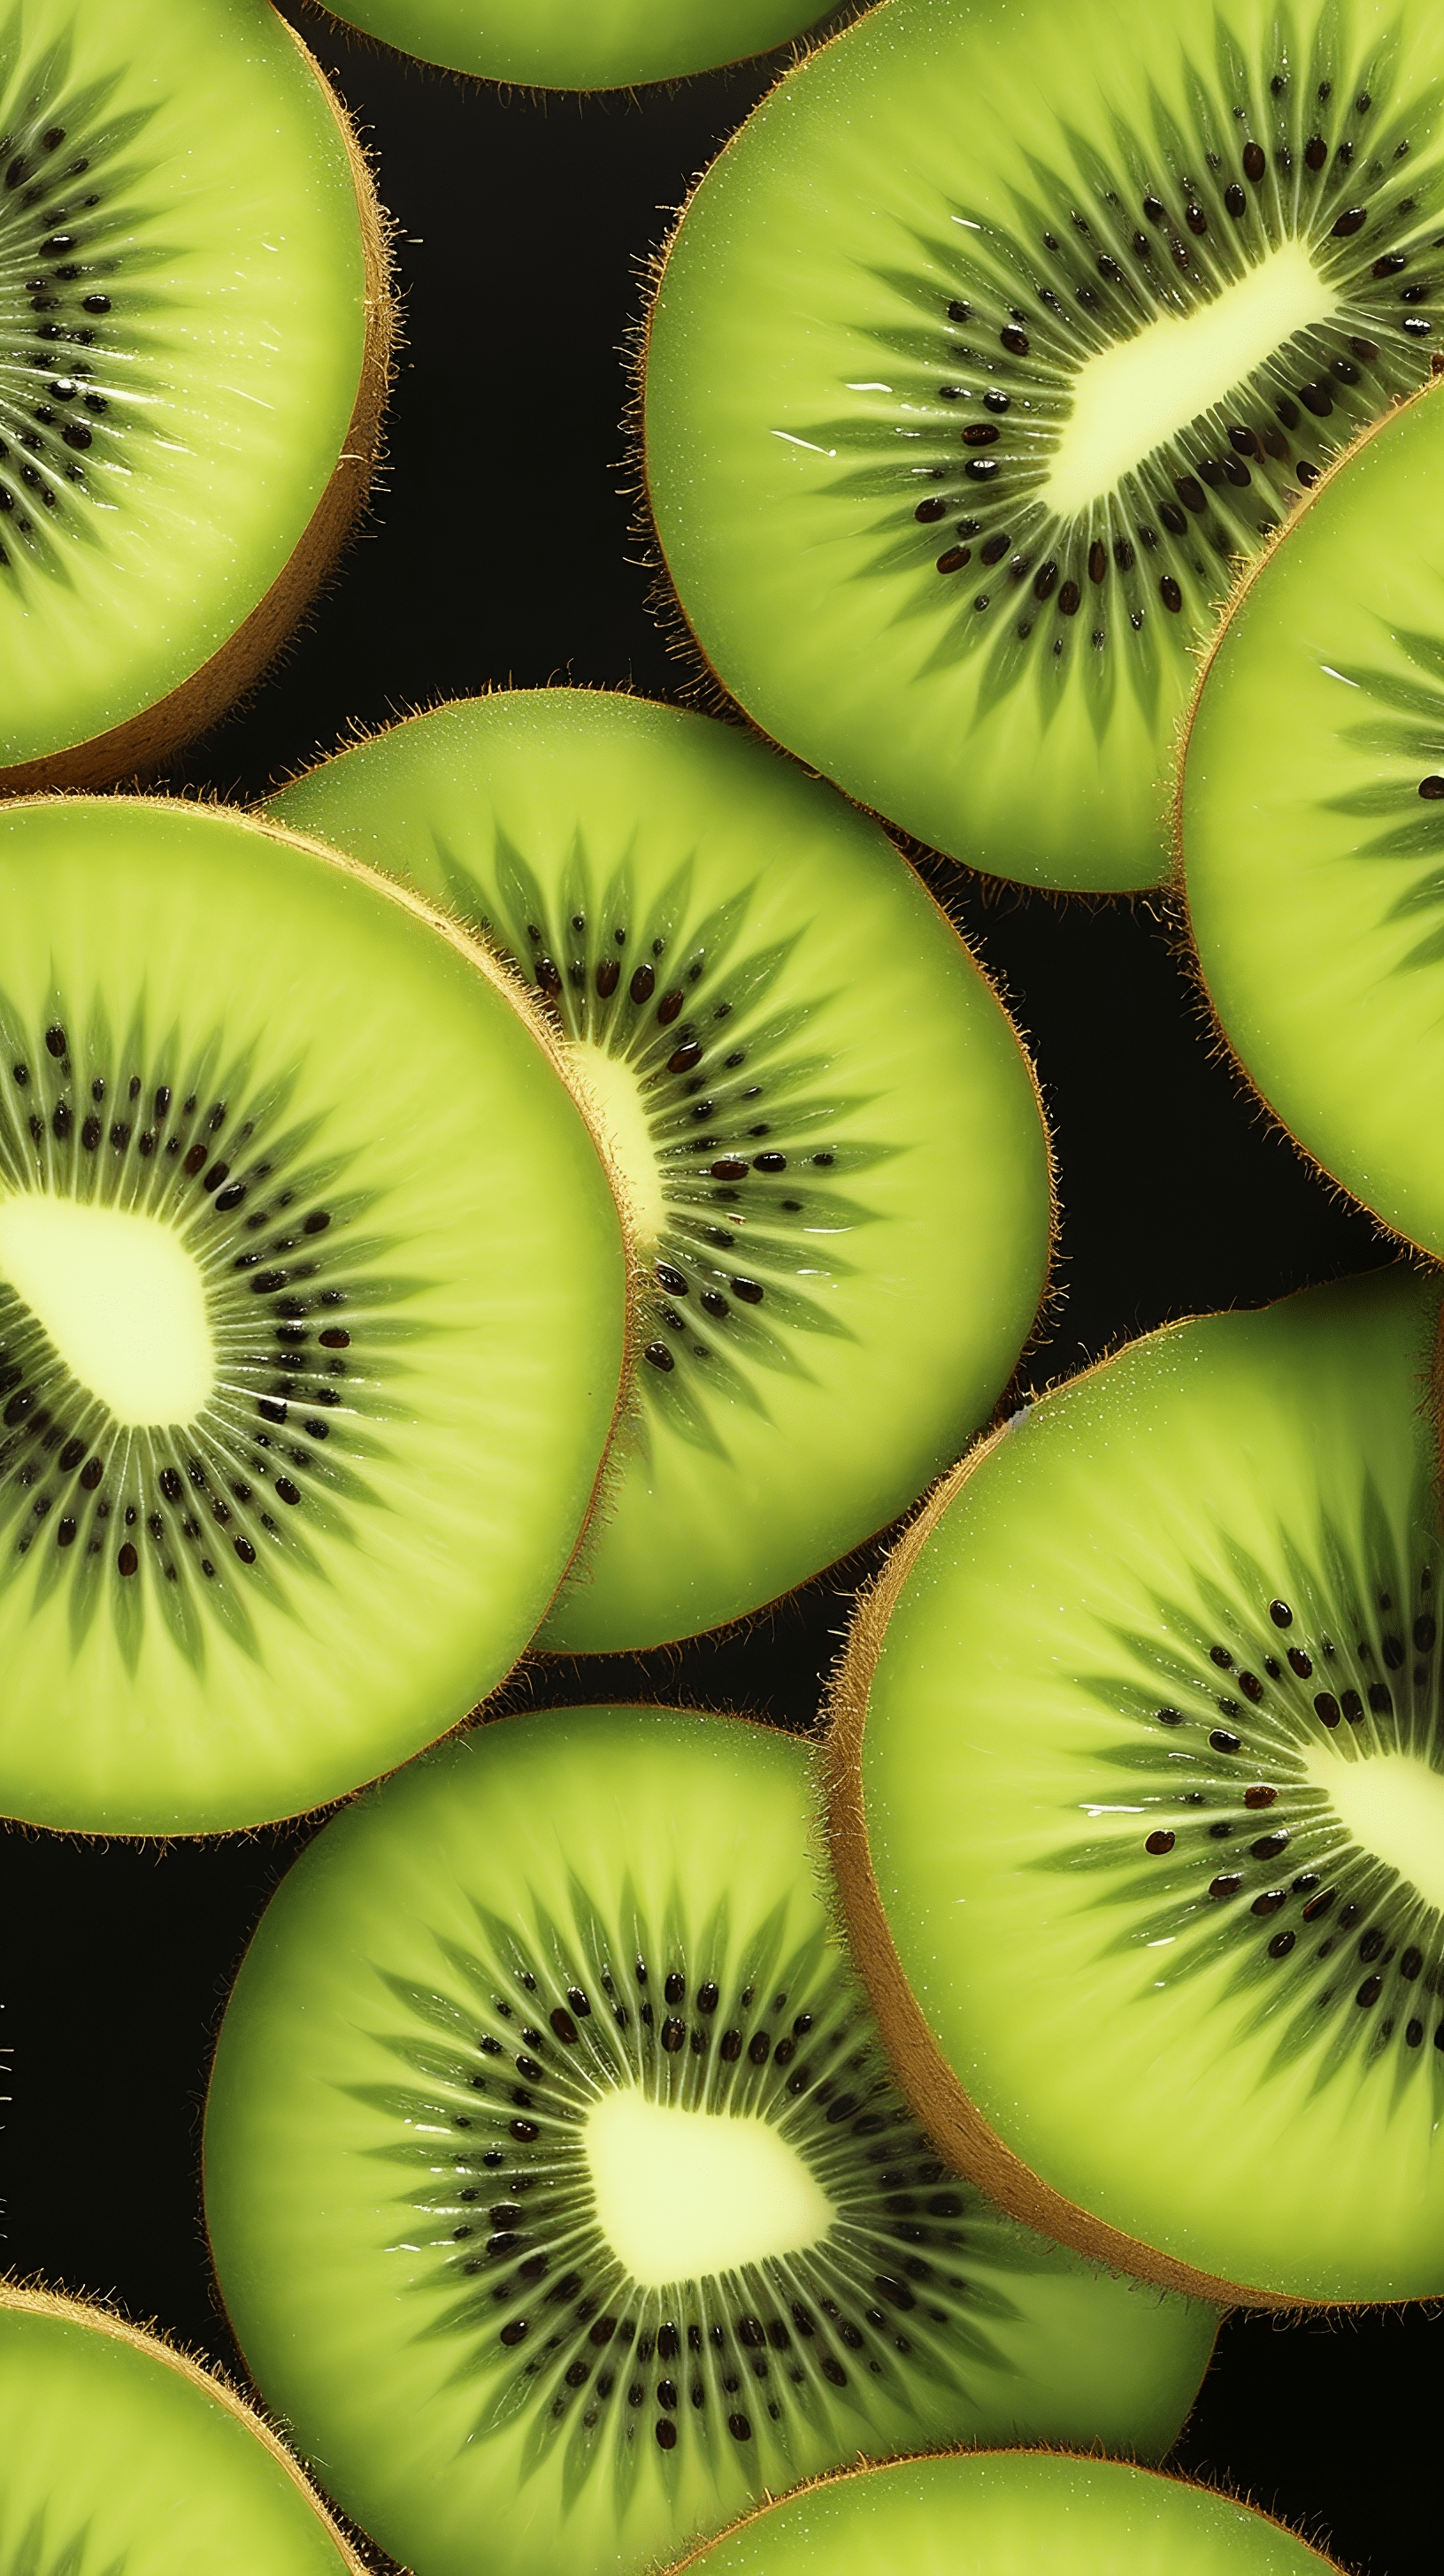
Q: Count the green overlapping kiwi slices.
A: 10